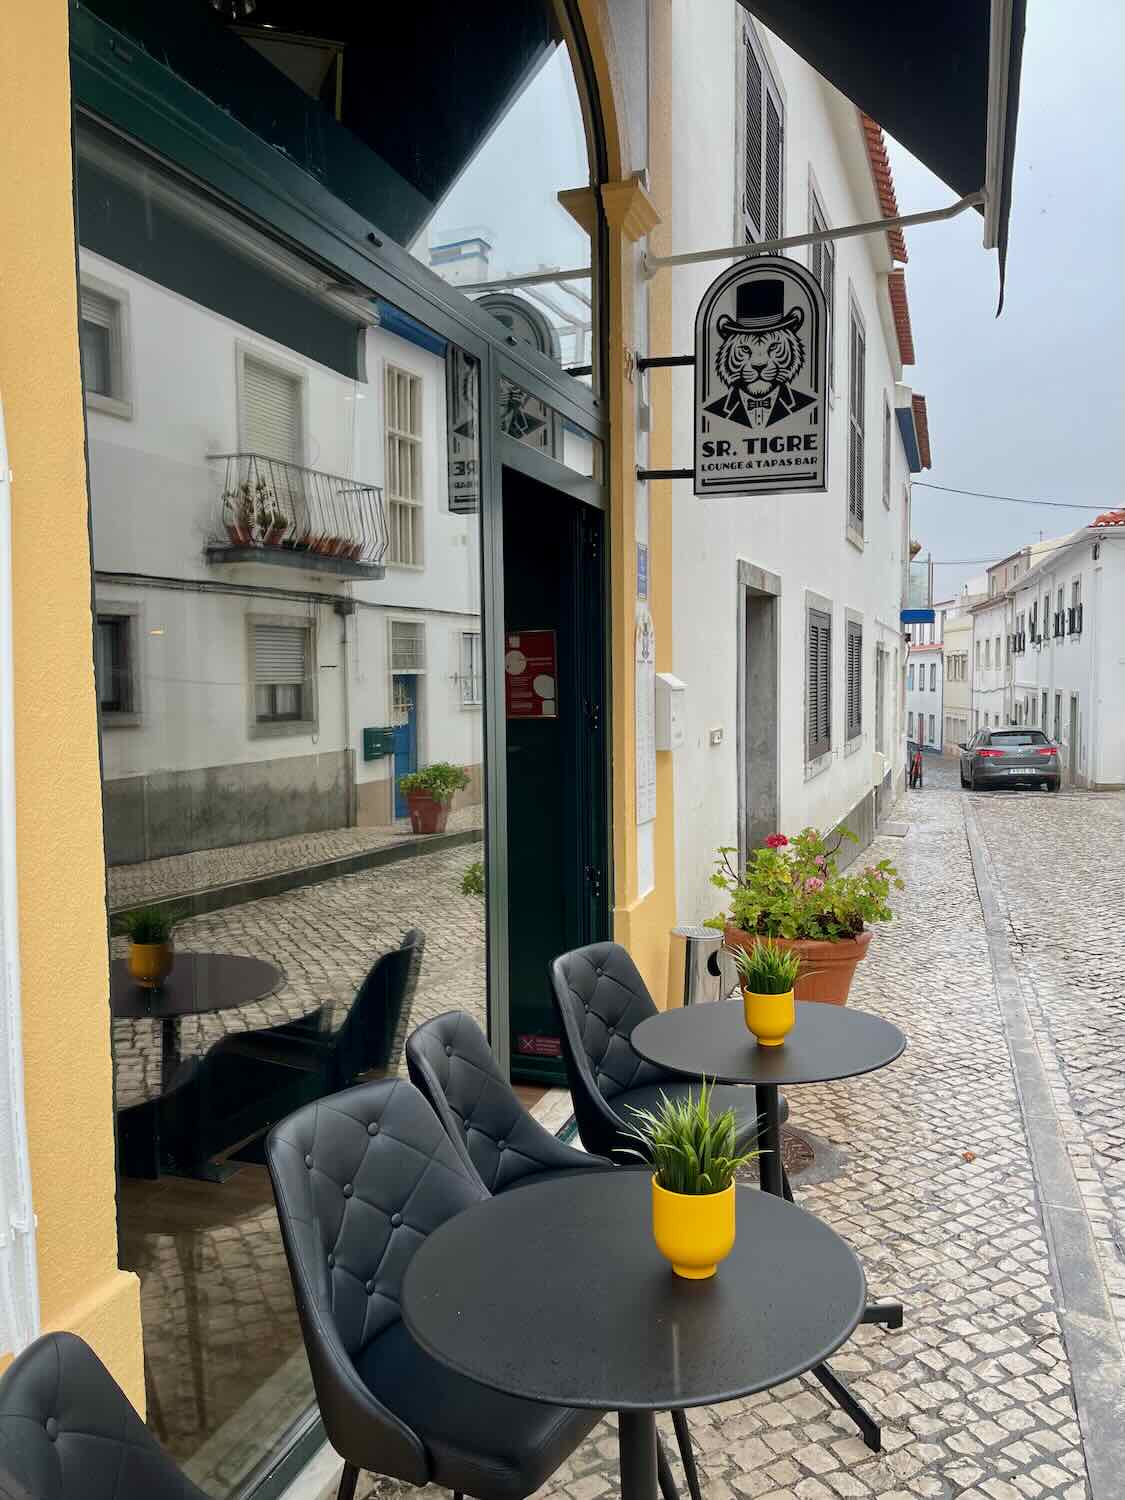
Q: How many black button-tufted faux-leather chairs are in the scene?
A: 4